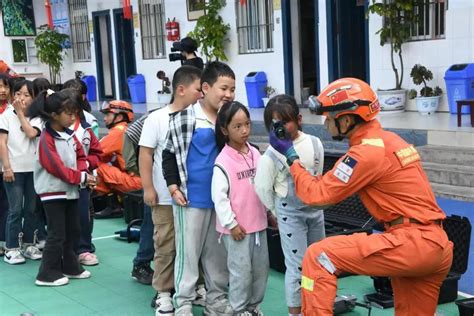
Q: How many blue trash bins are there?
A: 4